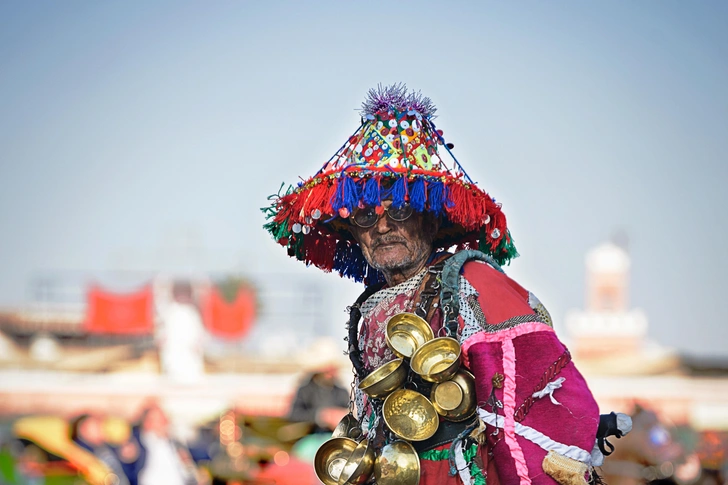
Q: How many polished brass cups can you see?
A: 9